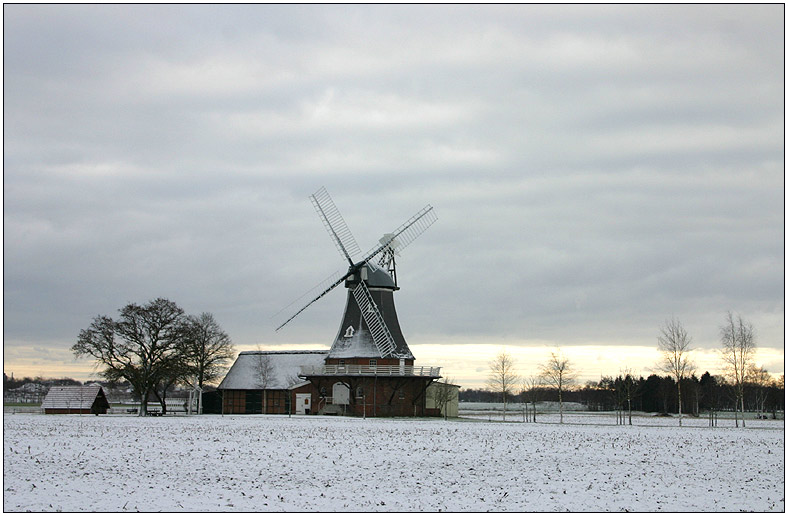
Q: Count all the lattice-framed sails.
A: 4